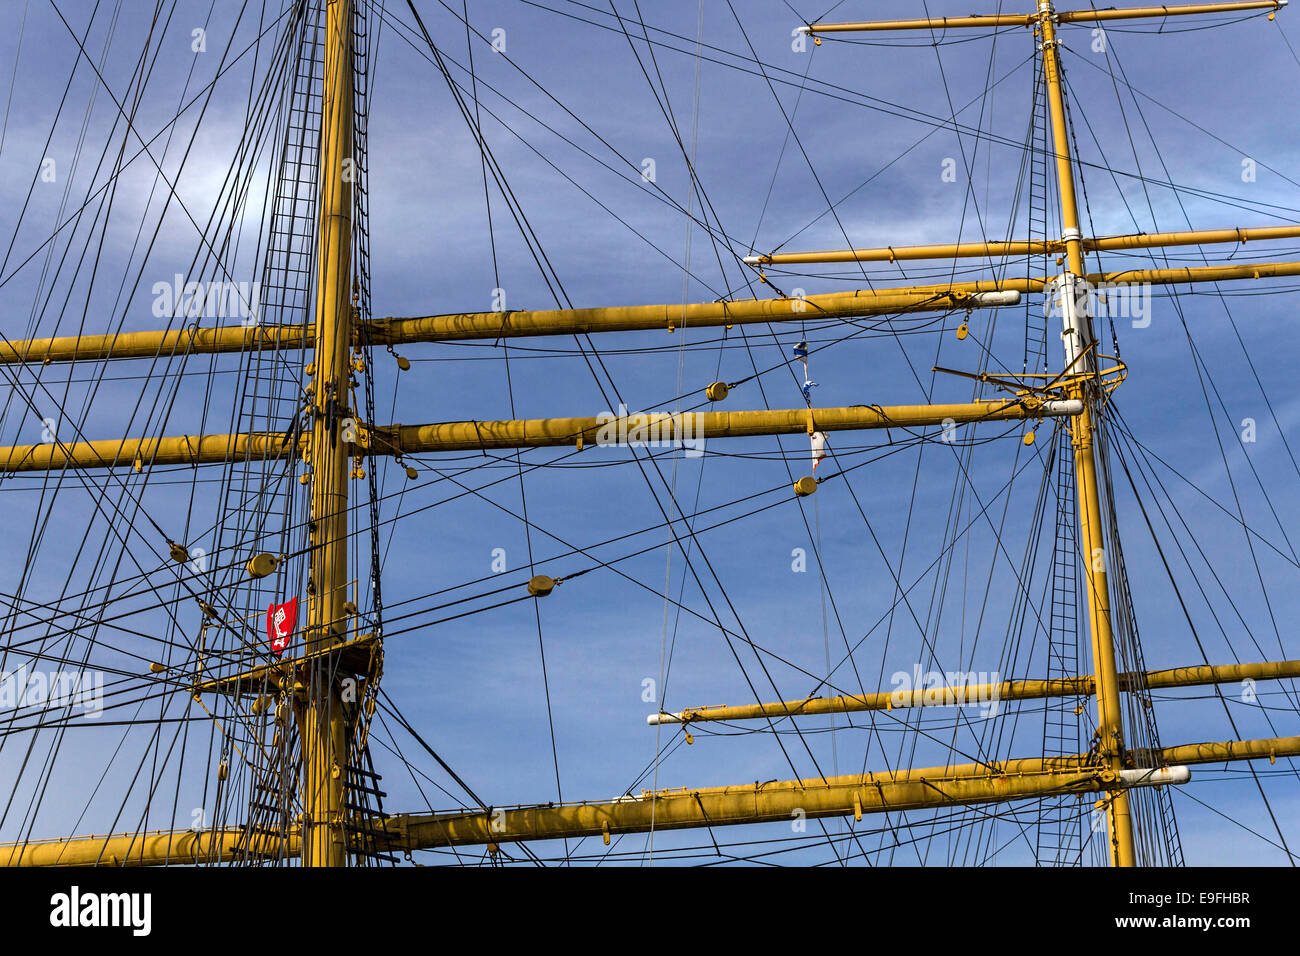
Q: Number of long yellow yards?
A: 8